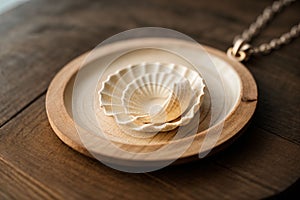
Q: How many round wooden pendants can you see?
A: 1